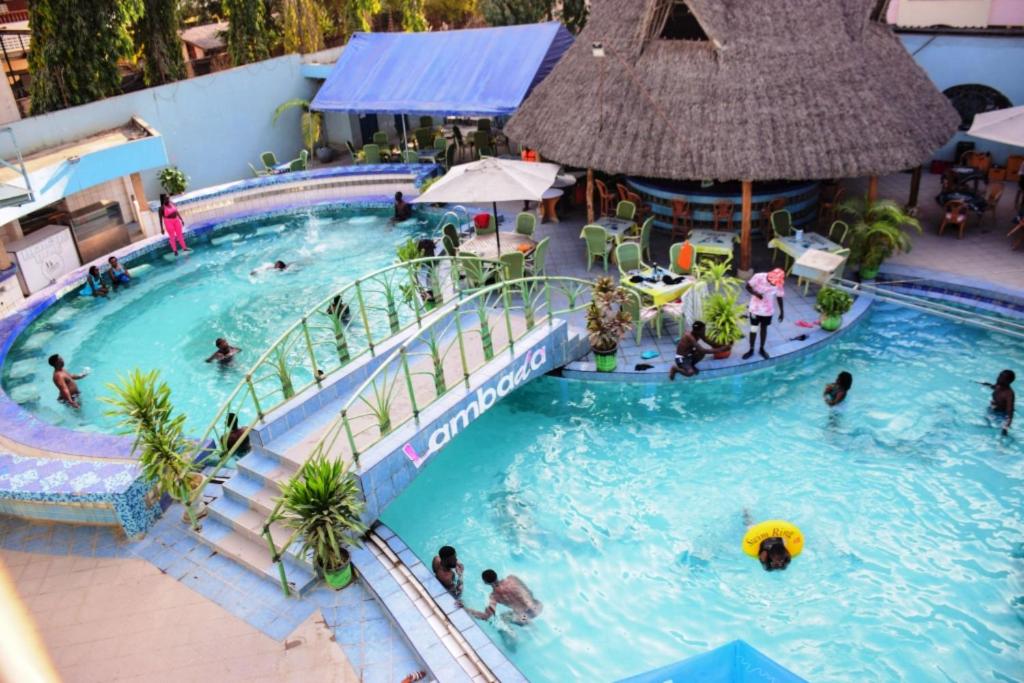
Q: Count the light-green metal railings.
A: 2